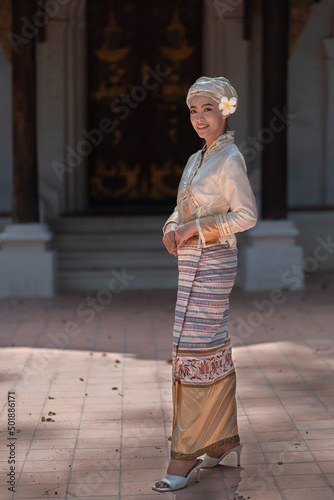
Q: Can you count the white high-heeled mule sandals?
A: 2